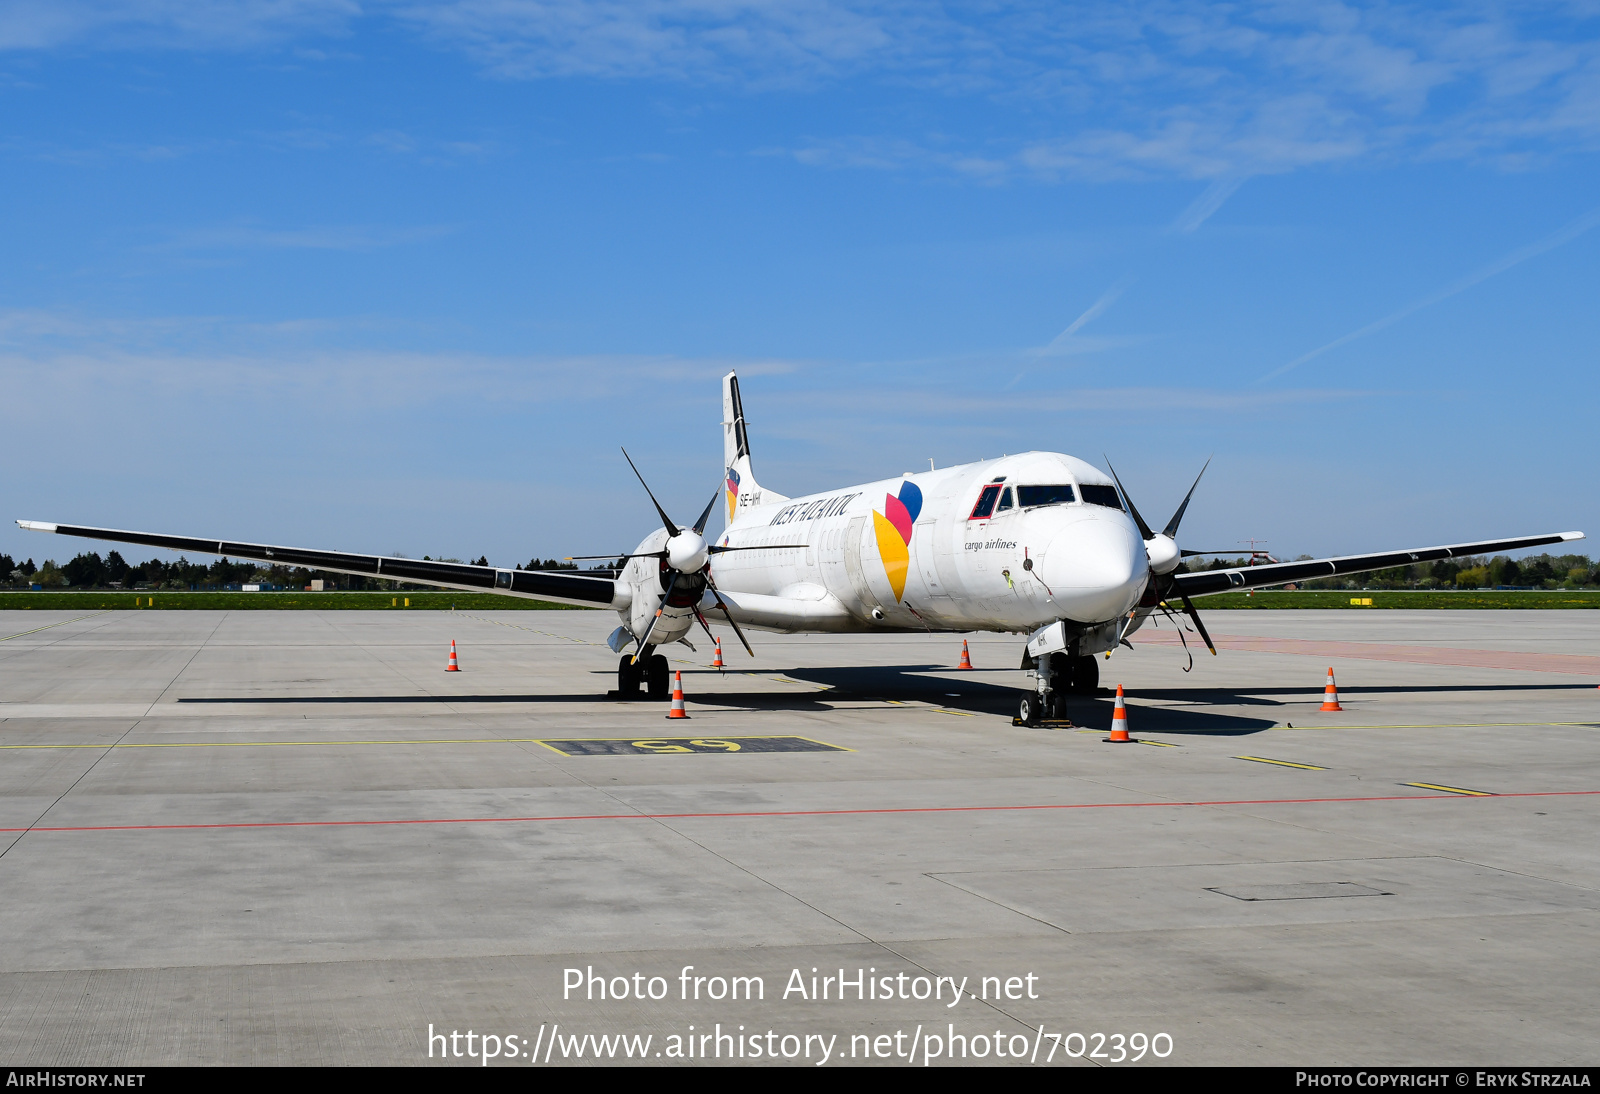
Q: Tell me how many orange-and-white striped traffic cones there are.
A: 6